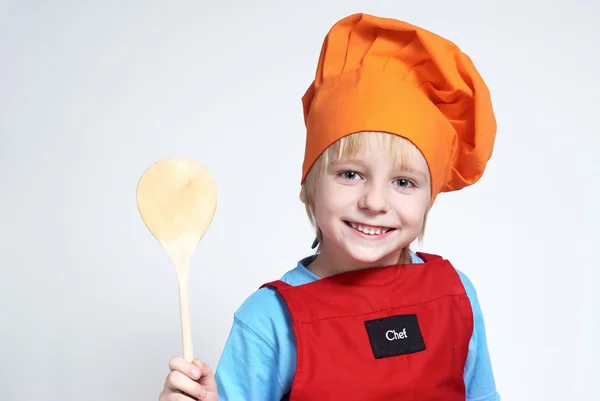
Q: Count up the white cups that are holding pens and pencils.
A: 0